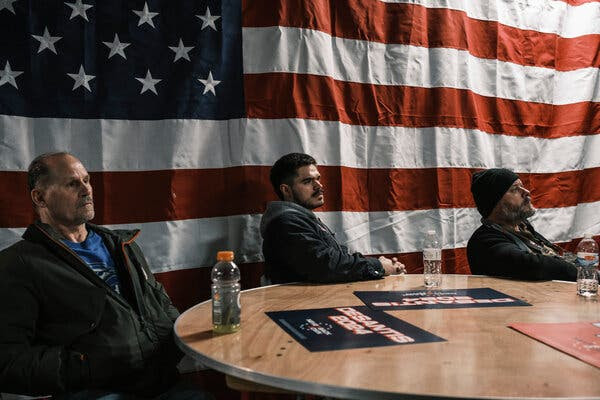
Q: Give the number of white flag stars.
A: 11